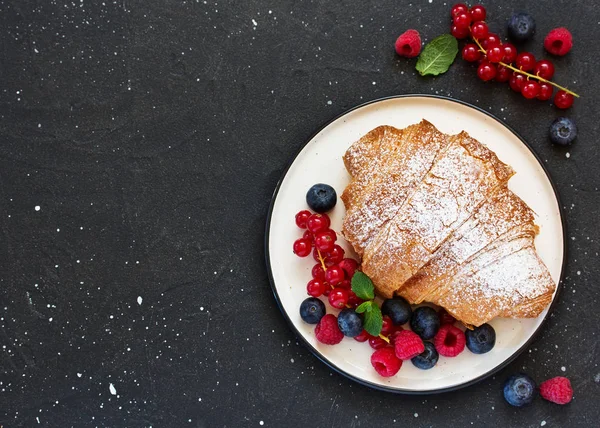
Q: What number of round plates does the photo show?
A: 1